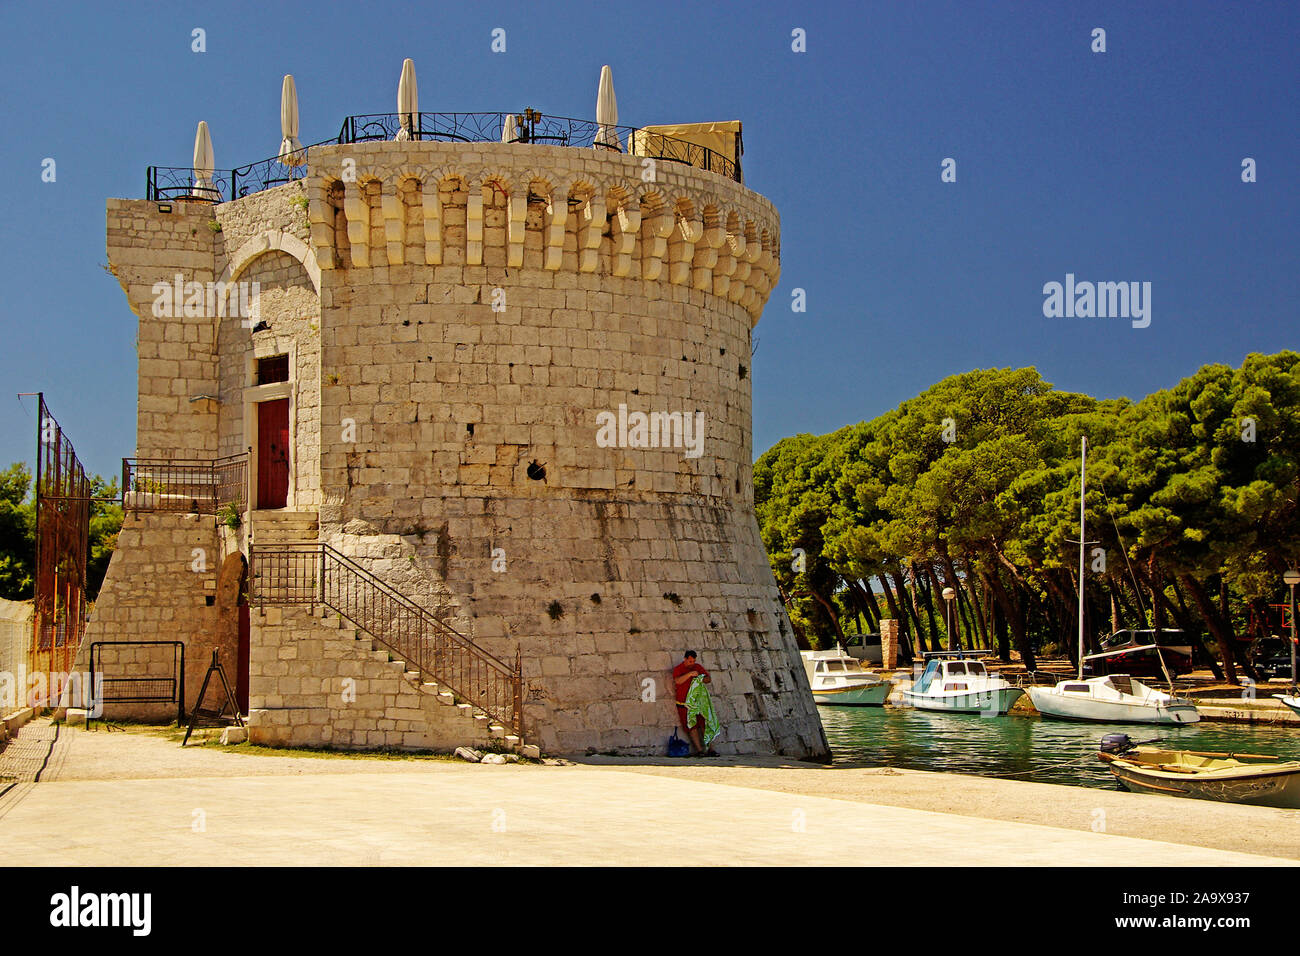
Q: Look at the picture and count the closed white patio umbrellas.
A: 5